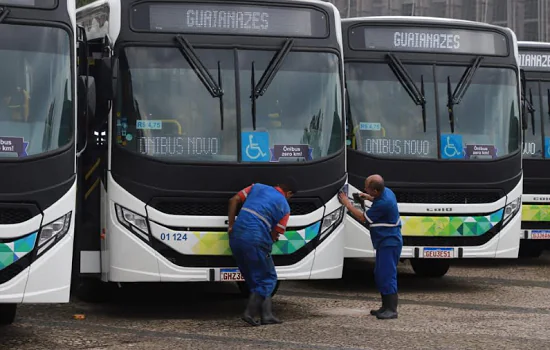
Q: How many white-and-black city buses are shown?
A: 4